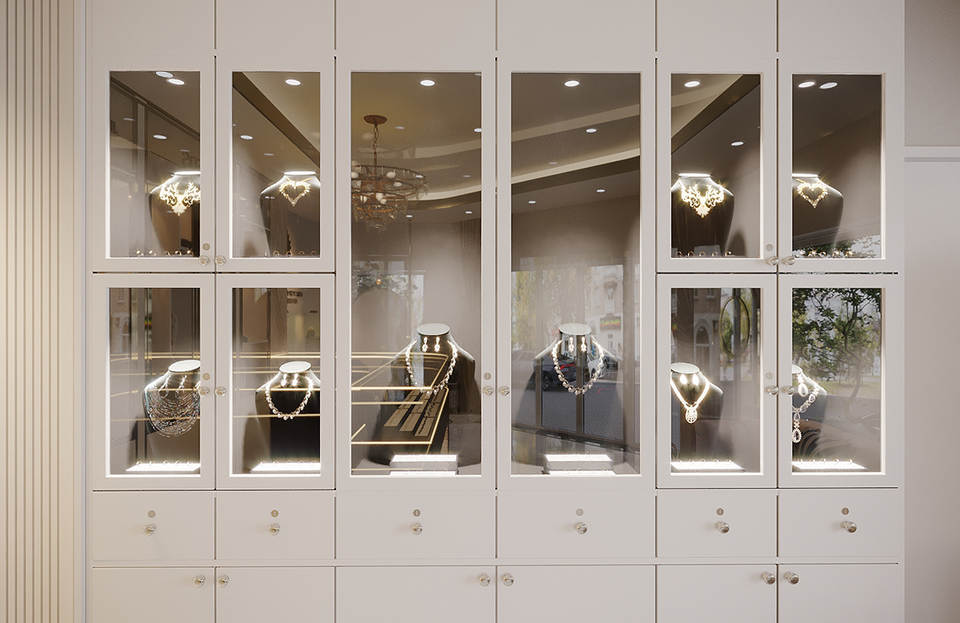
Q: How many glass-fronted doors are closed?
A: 10